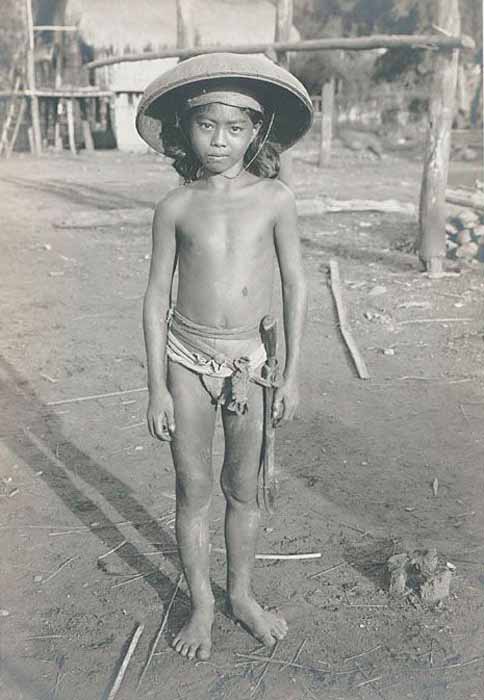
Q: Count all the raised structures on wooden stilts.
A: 1